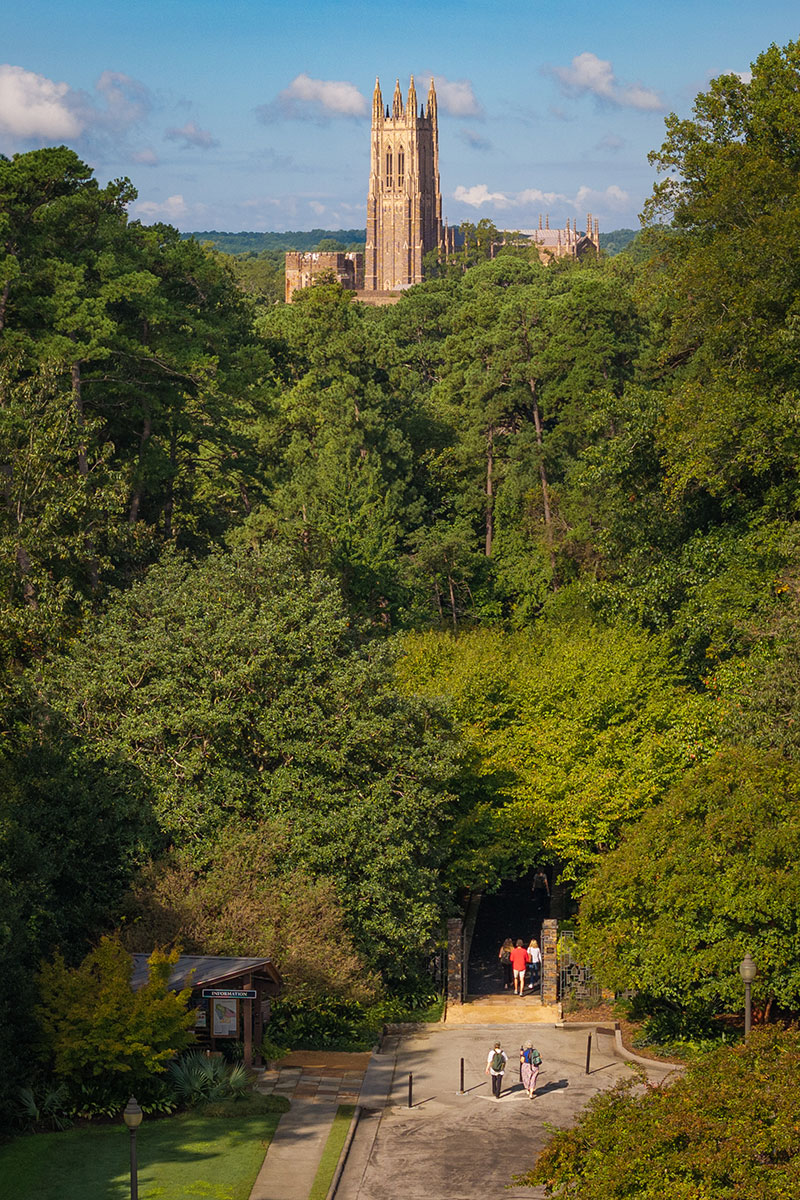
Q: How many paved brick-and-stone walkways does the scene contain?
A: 1